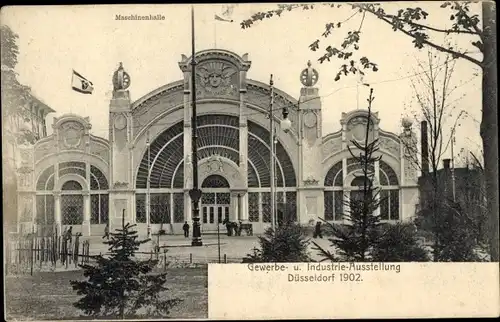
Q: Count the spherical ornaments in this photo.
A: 2